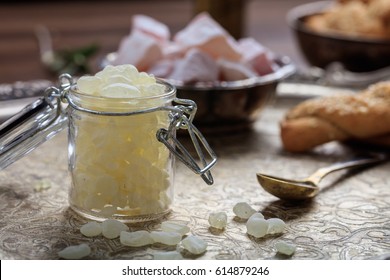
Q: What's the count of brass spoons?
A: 1